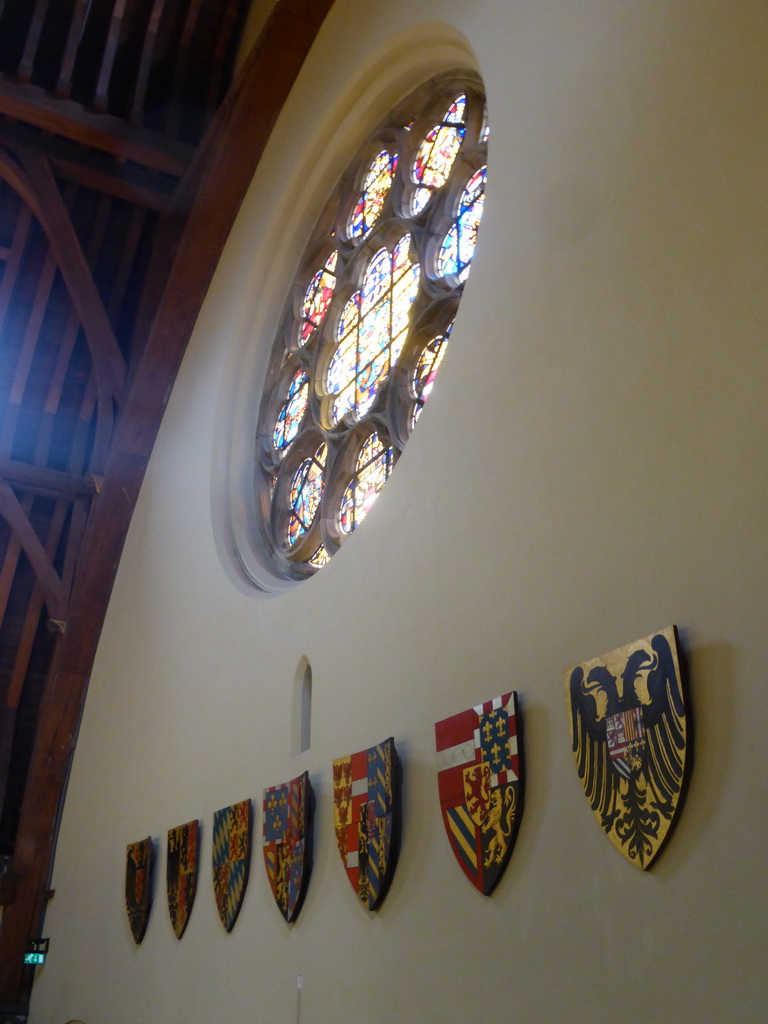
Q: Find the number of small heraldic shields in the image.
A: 7